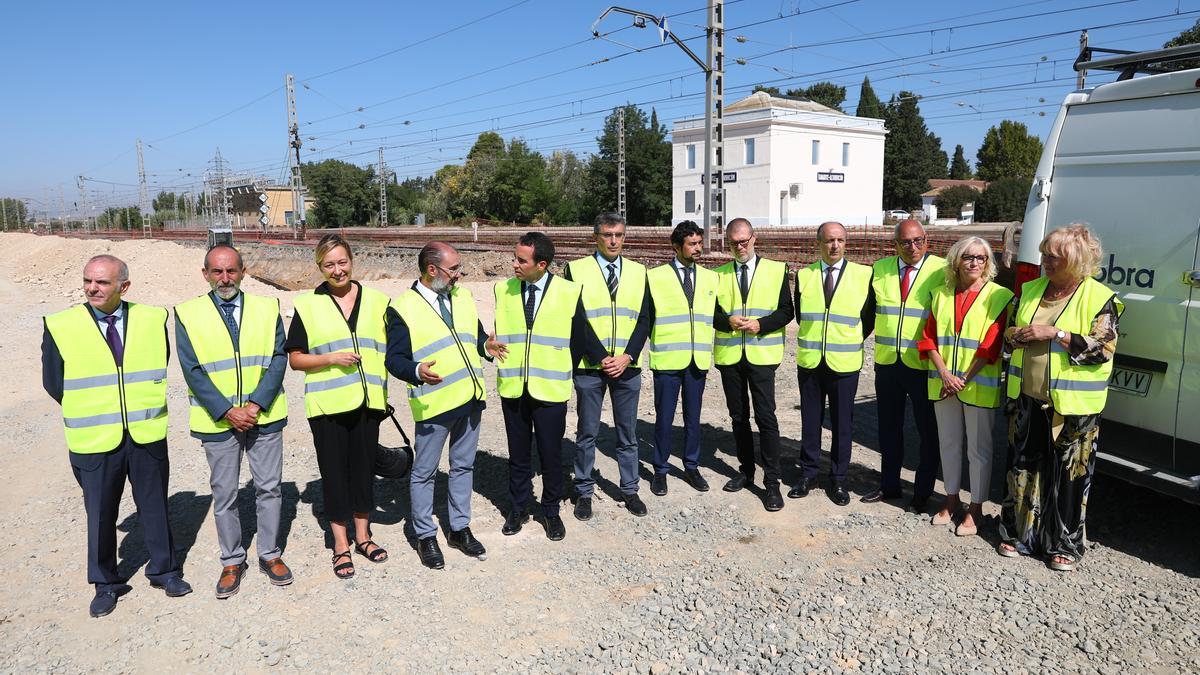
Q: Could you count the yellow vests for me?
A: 12